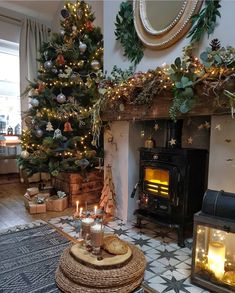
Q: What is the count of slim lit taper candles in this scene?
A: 3